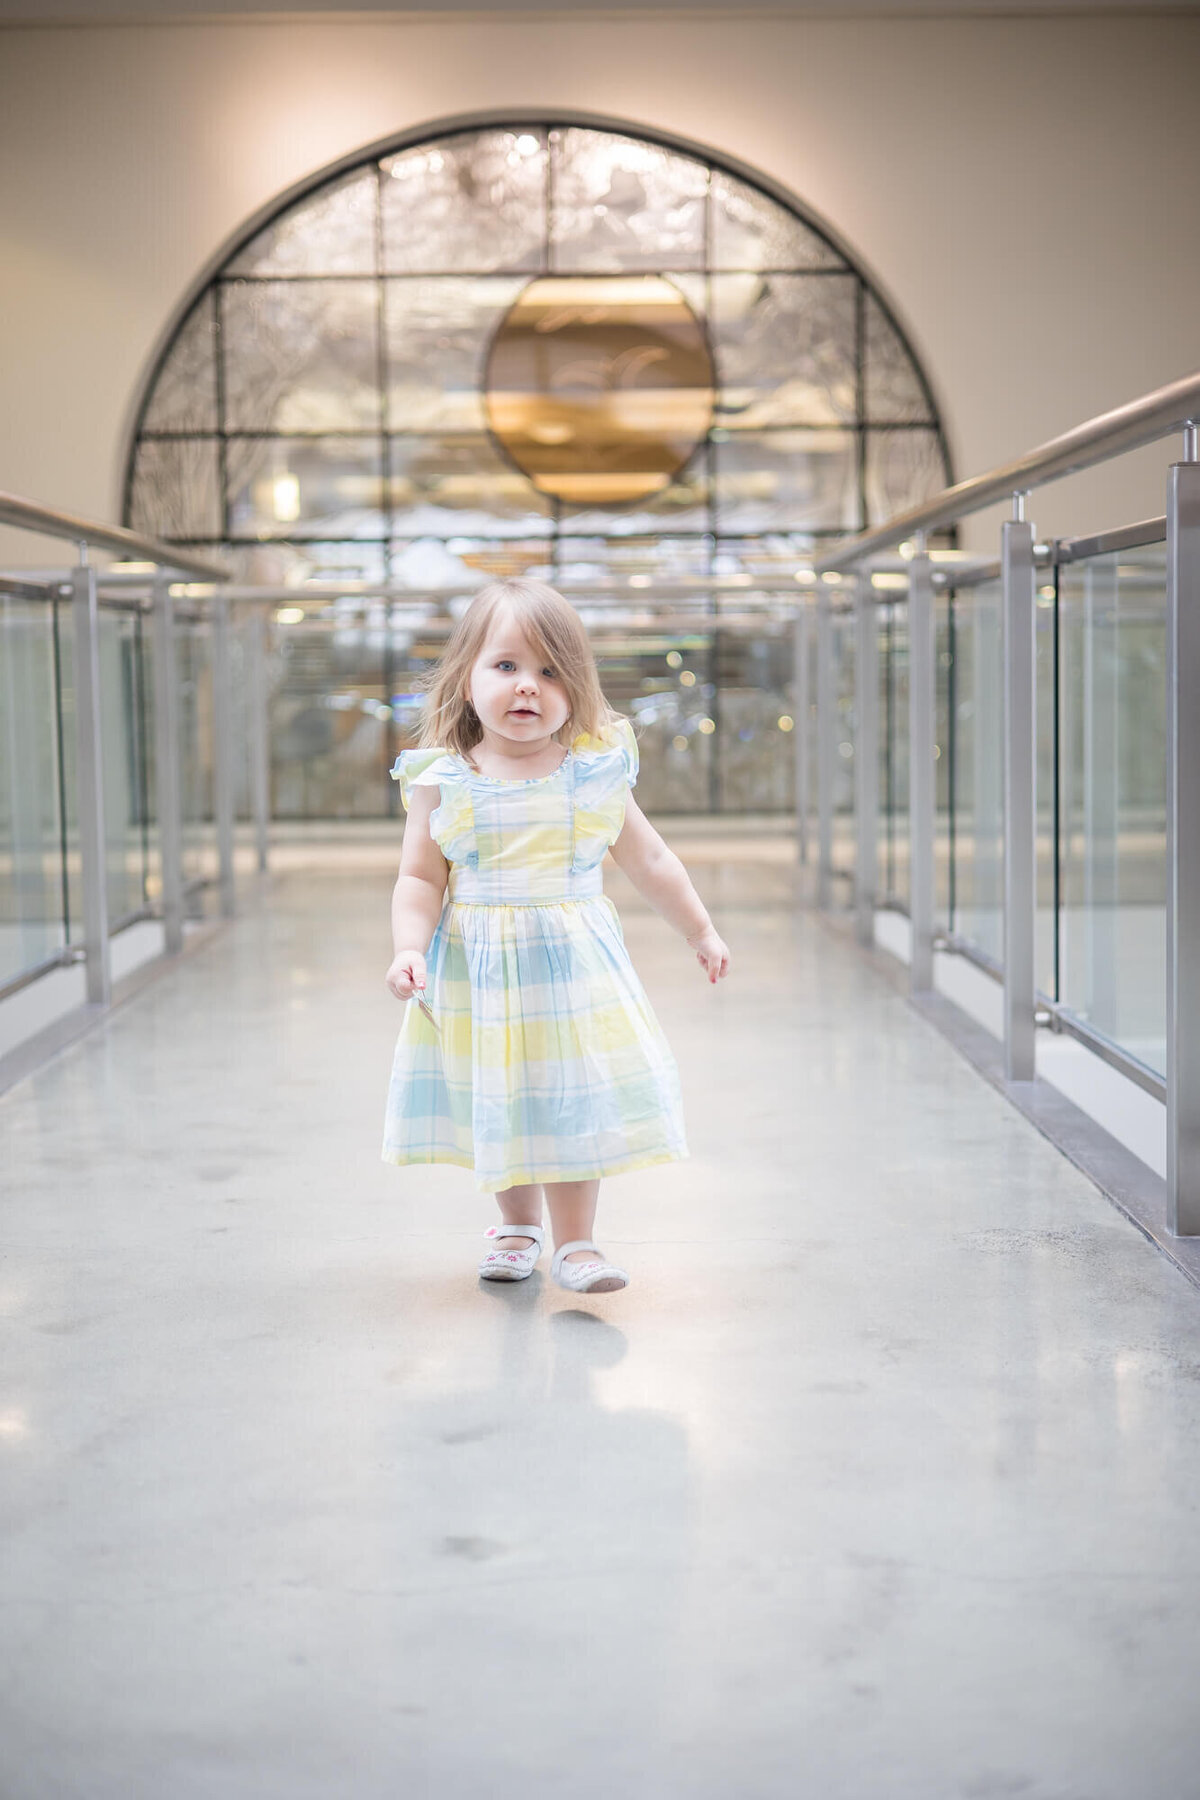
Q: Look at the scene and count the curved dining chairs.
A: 0